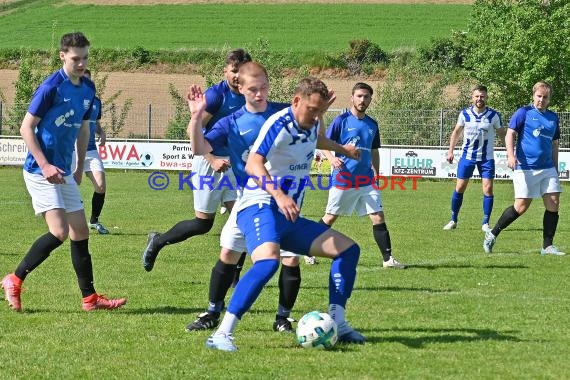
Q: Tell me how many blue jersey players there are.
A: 6